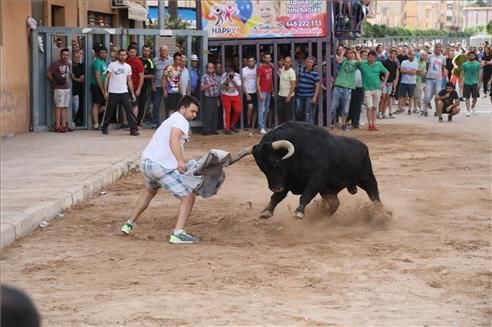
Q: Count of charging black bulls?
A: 1